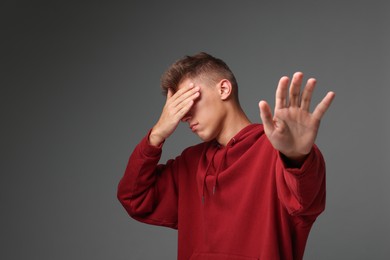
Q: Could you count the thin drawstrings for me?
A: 2